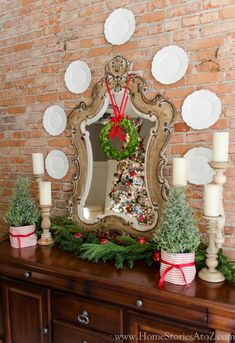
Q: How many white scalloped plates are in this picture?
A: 7